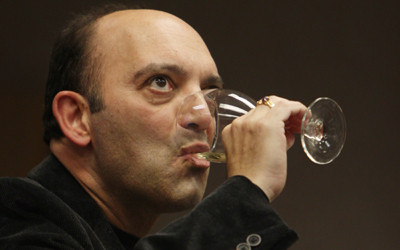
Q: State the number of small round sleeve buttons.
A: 2